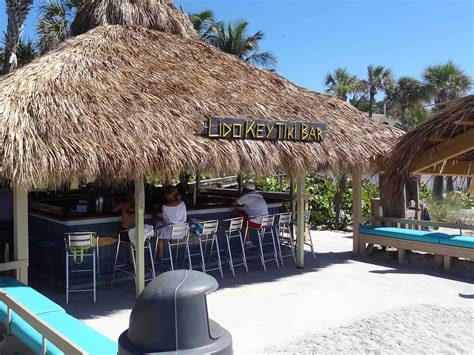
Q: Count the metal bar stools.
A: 8